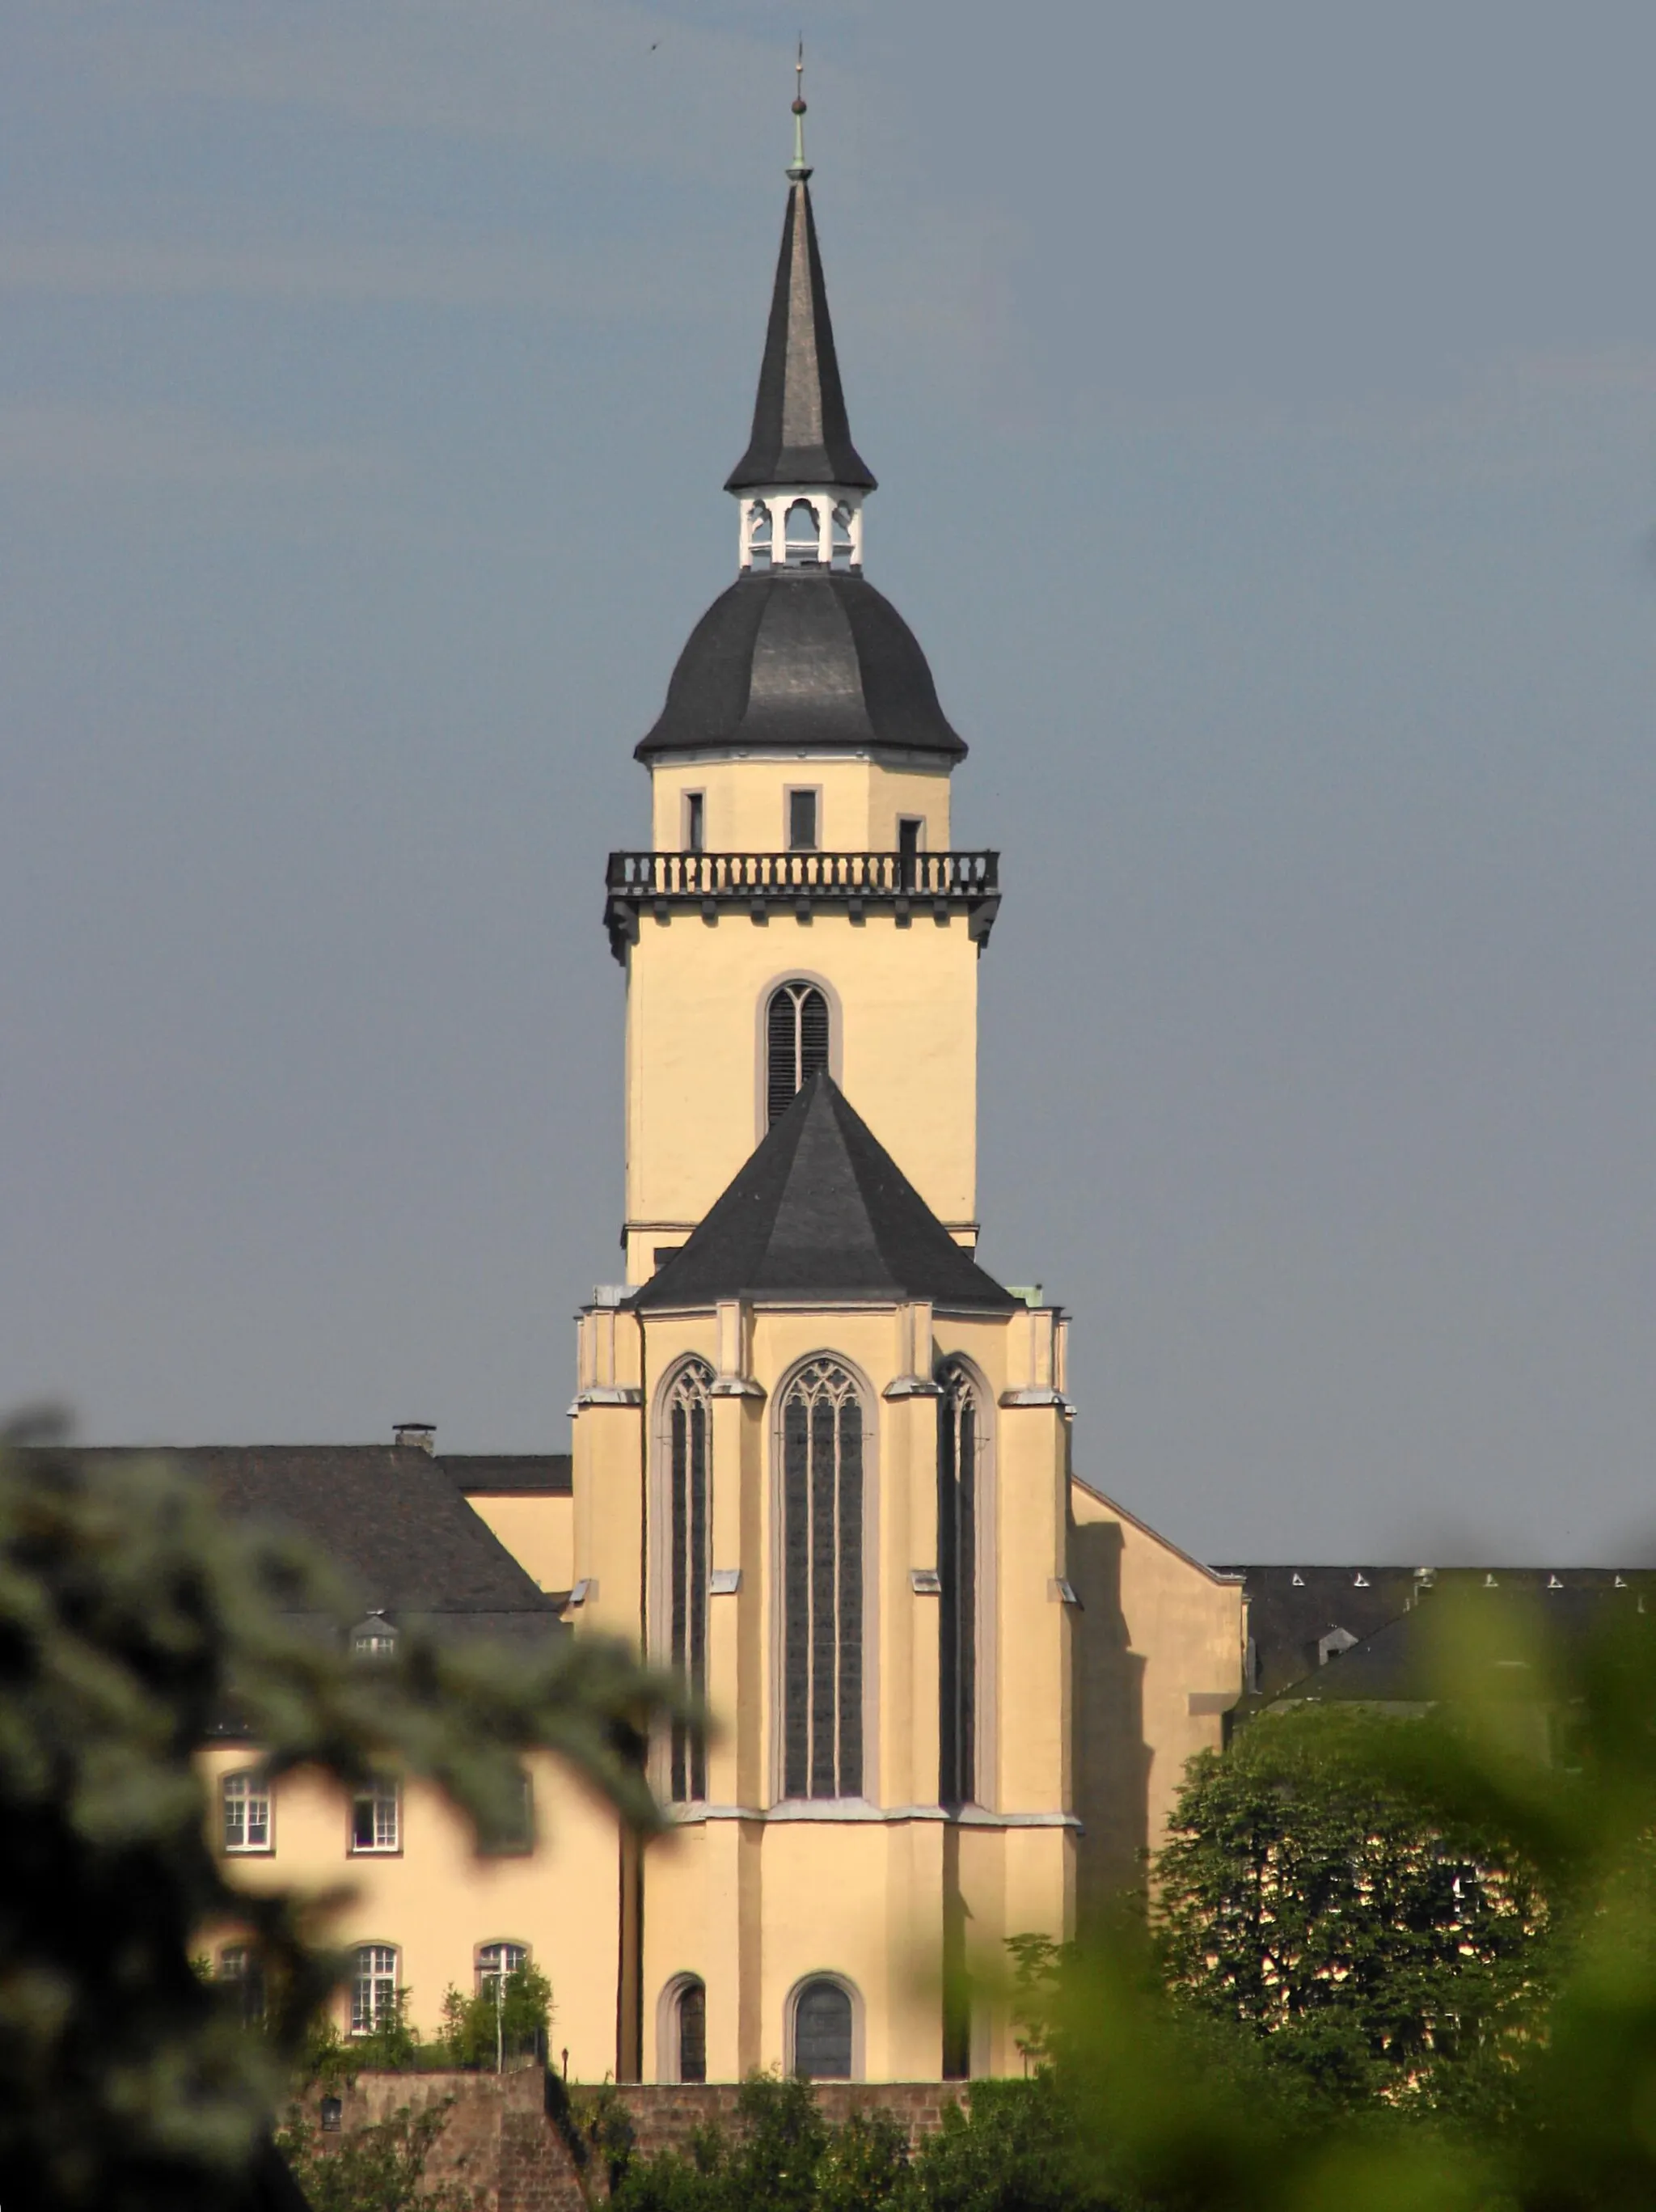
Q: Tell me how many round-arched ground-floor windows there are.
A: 2